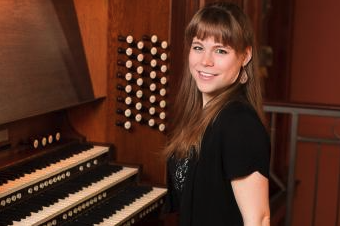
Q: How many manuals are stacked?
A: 3